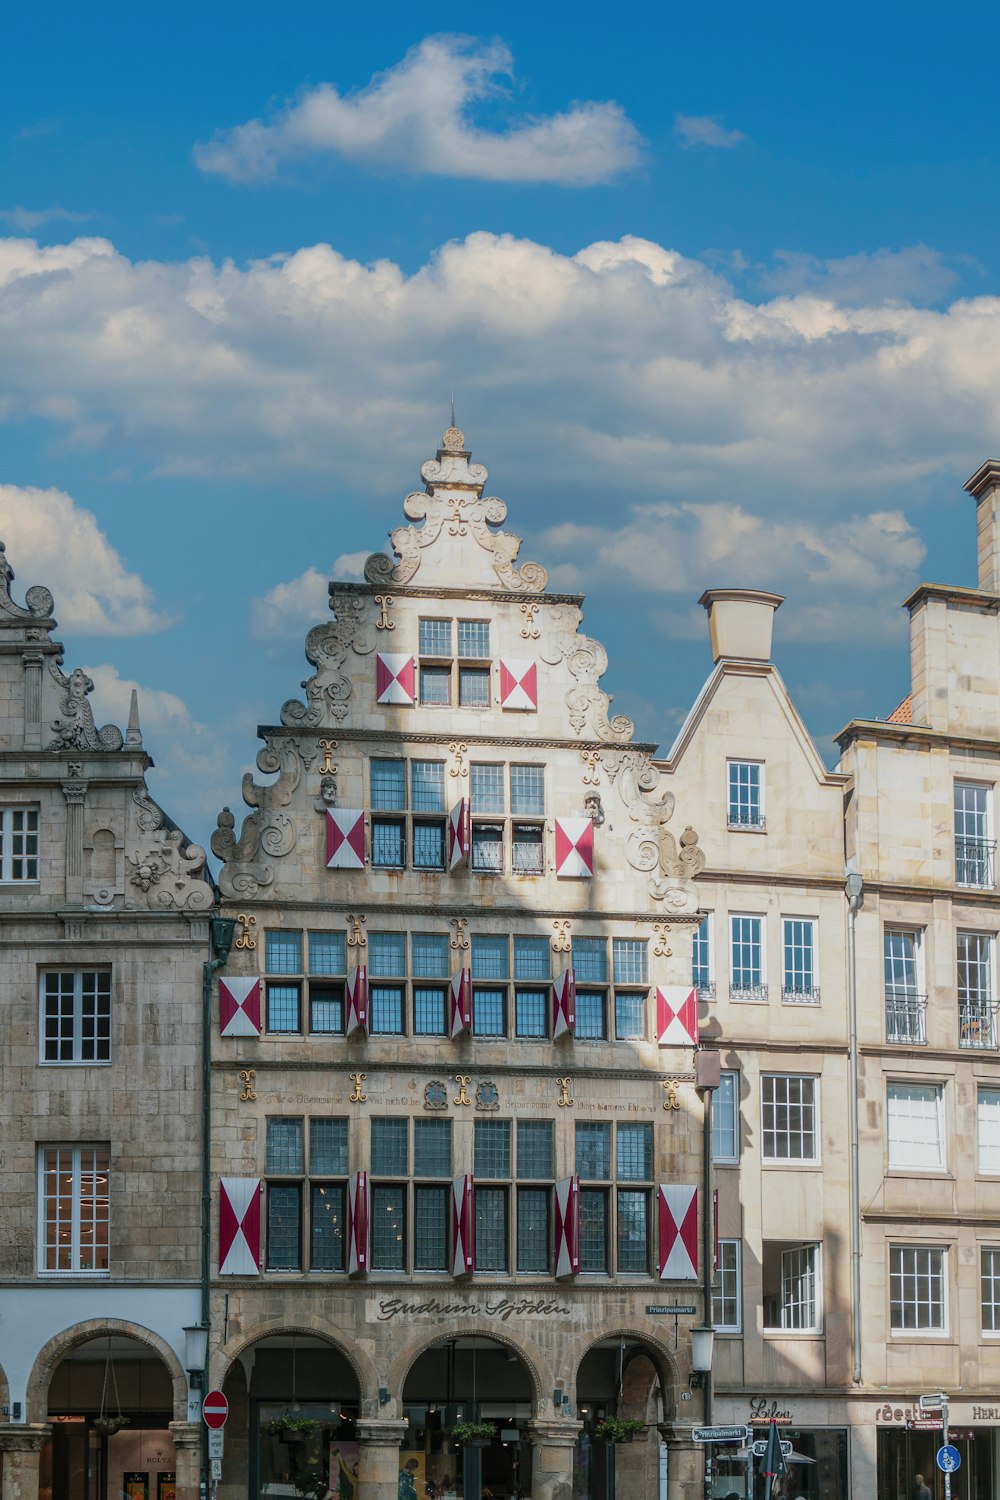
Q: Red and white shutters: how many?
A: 15